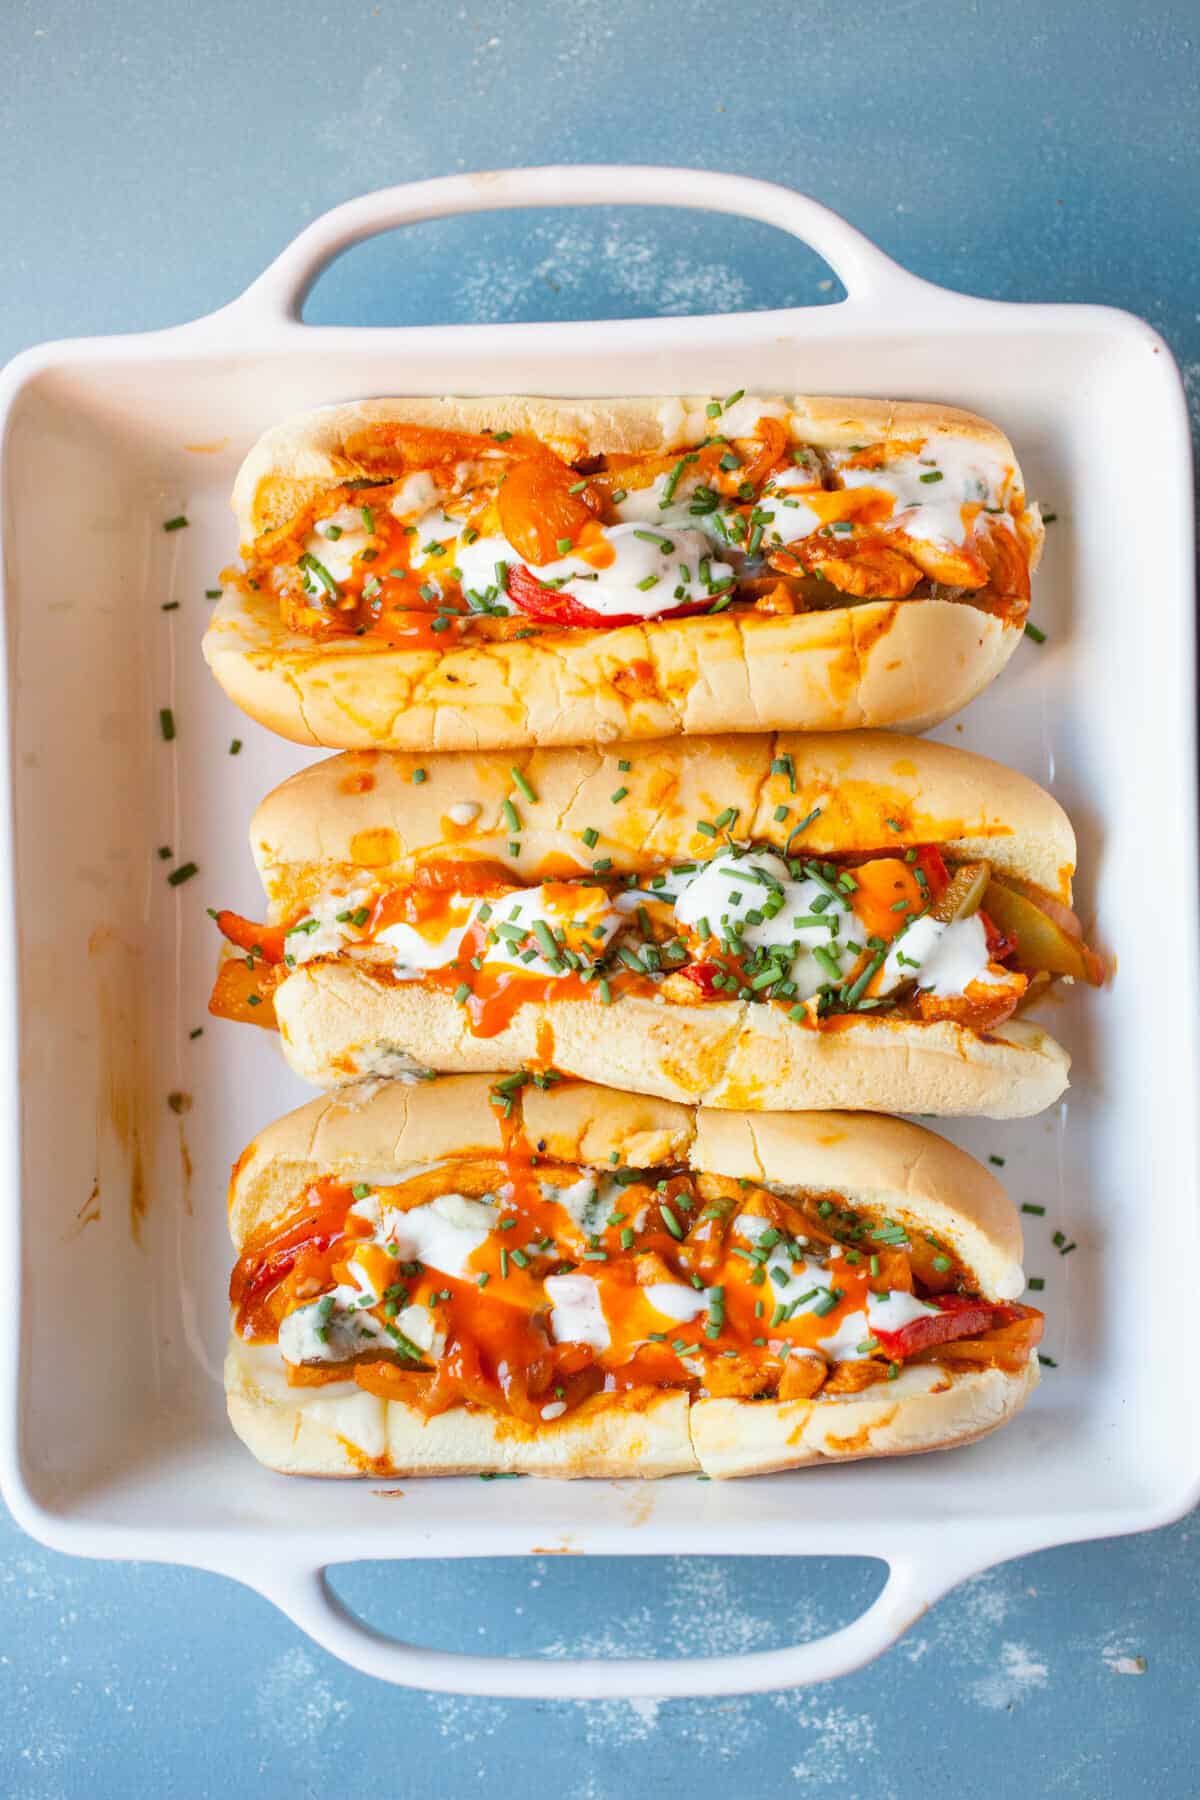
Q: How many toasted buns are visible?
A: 3